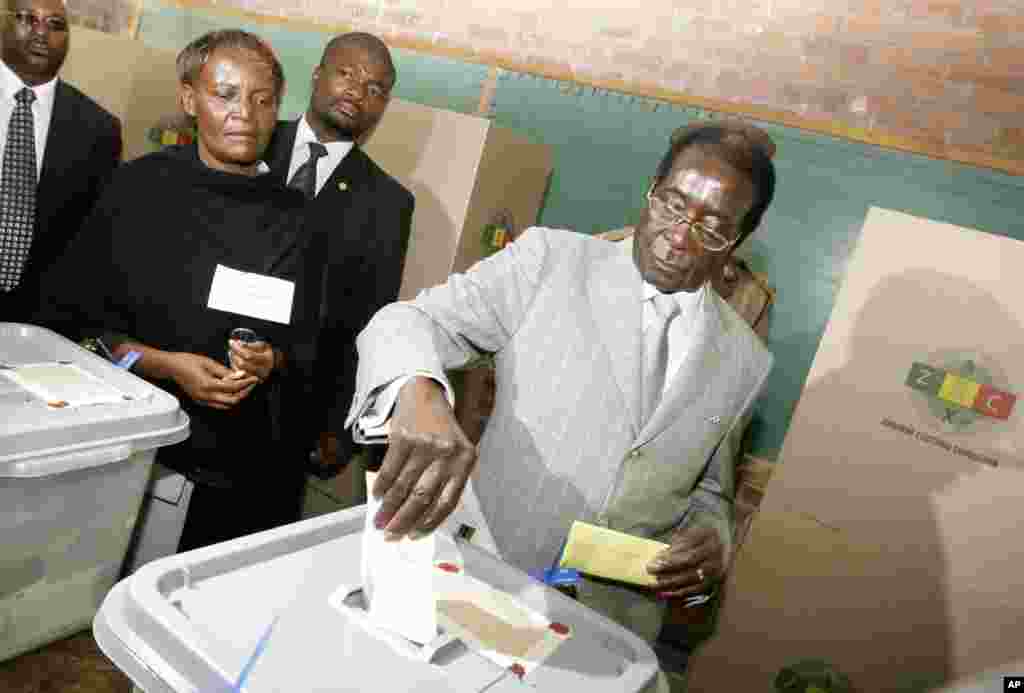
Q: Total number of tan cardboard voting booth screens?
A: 3